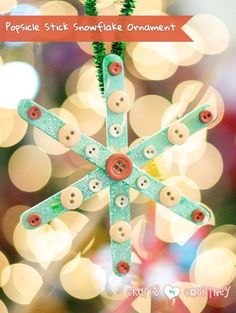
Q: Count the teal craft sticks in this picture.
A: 3